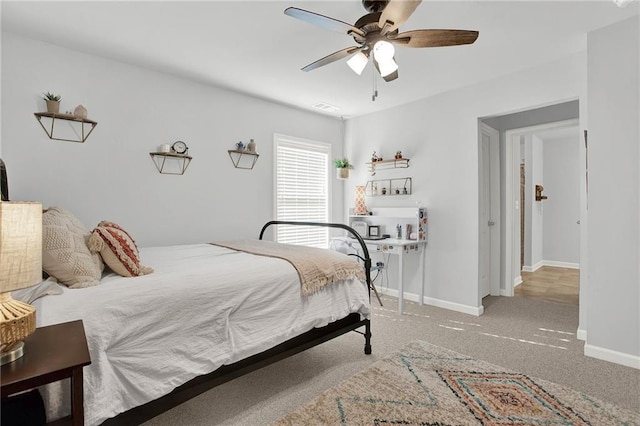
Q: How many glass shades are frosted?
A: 3